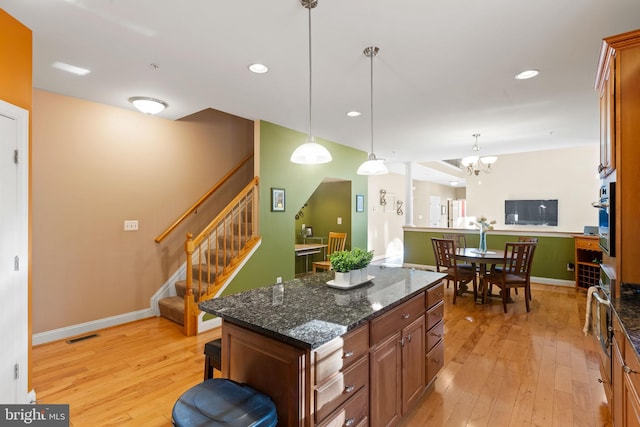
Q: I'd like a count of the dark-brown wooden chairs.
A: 4